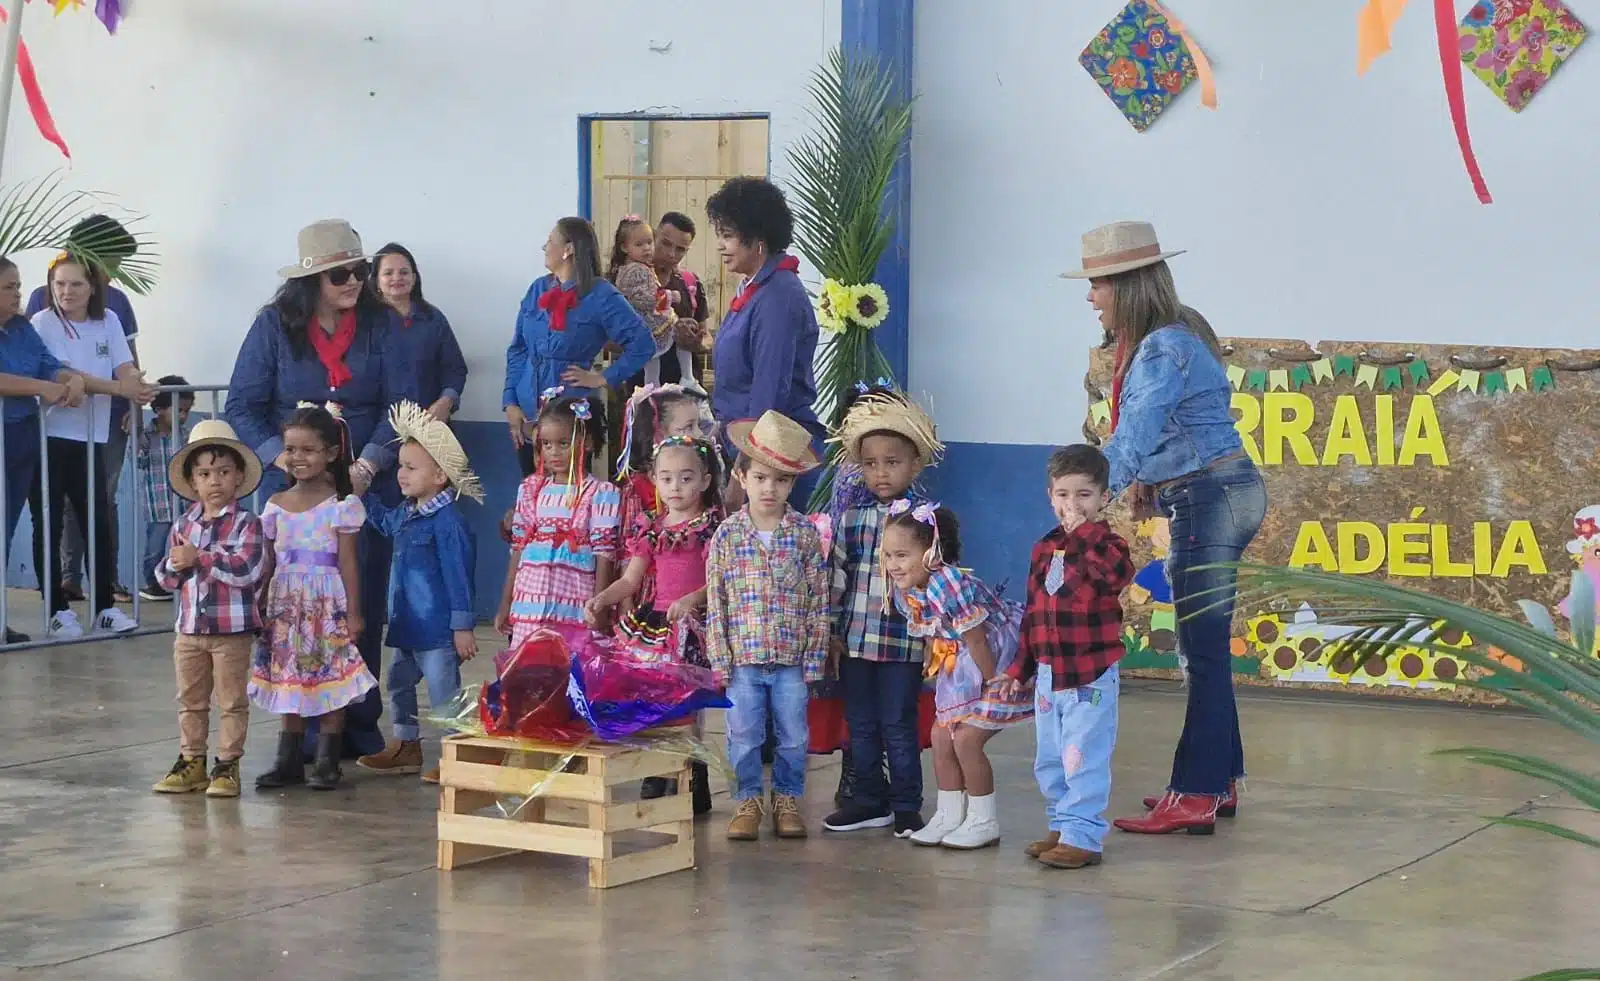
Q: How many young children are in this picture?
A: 13